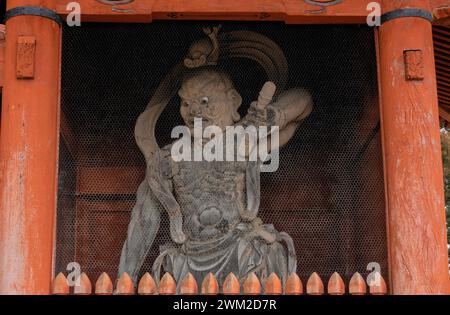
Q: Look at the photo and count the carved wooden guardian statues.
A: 1